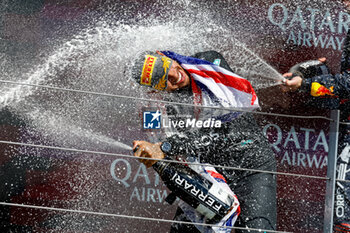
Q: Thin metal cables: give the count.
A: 3